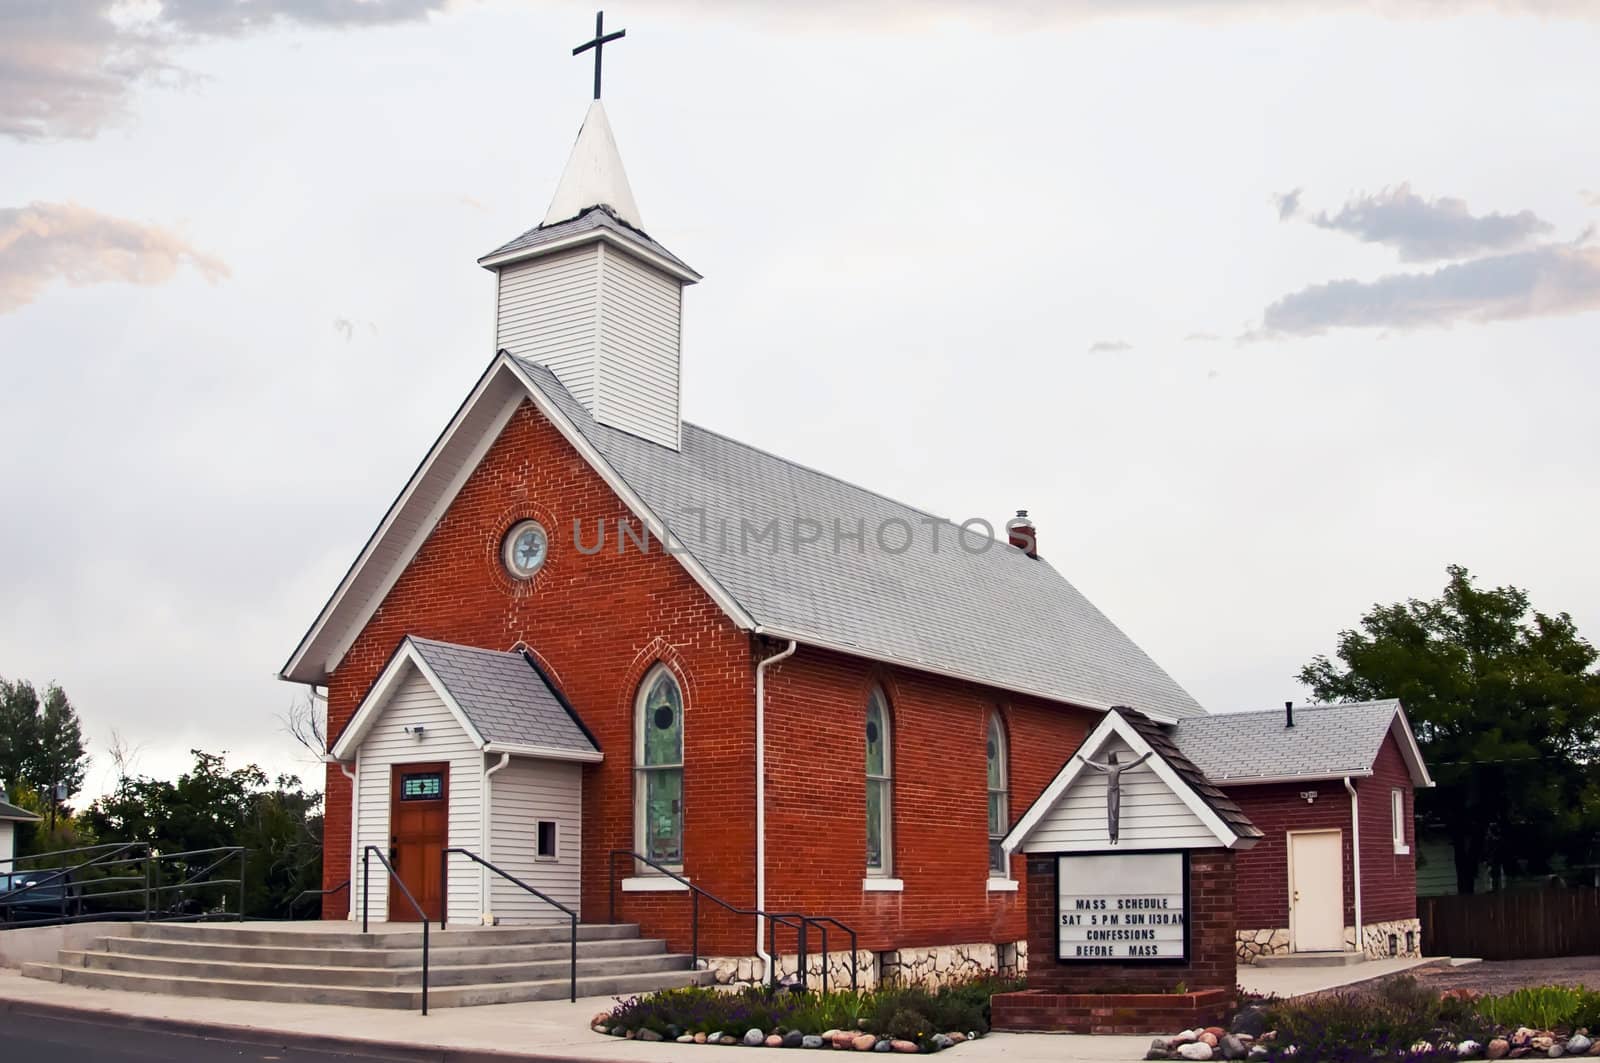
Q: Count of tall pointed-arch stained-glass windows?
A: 3